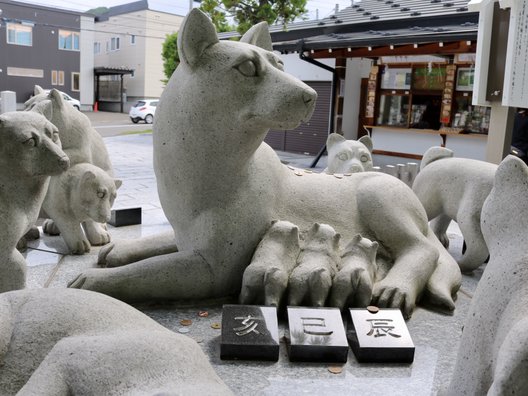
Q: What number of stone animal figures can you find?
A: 11